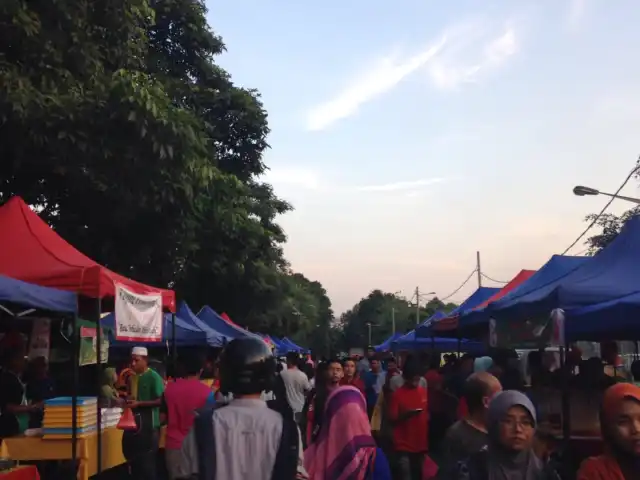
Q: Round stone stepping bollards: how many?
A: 0